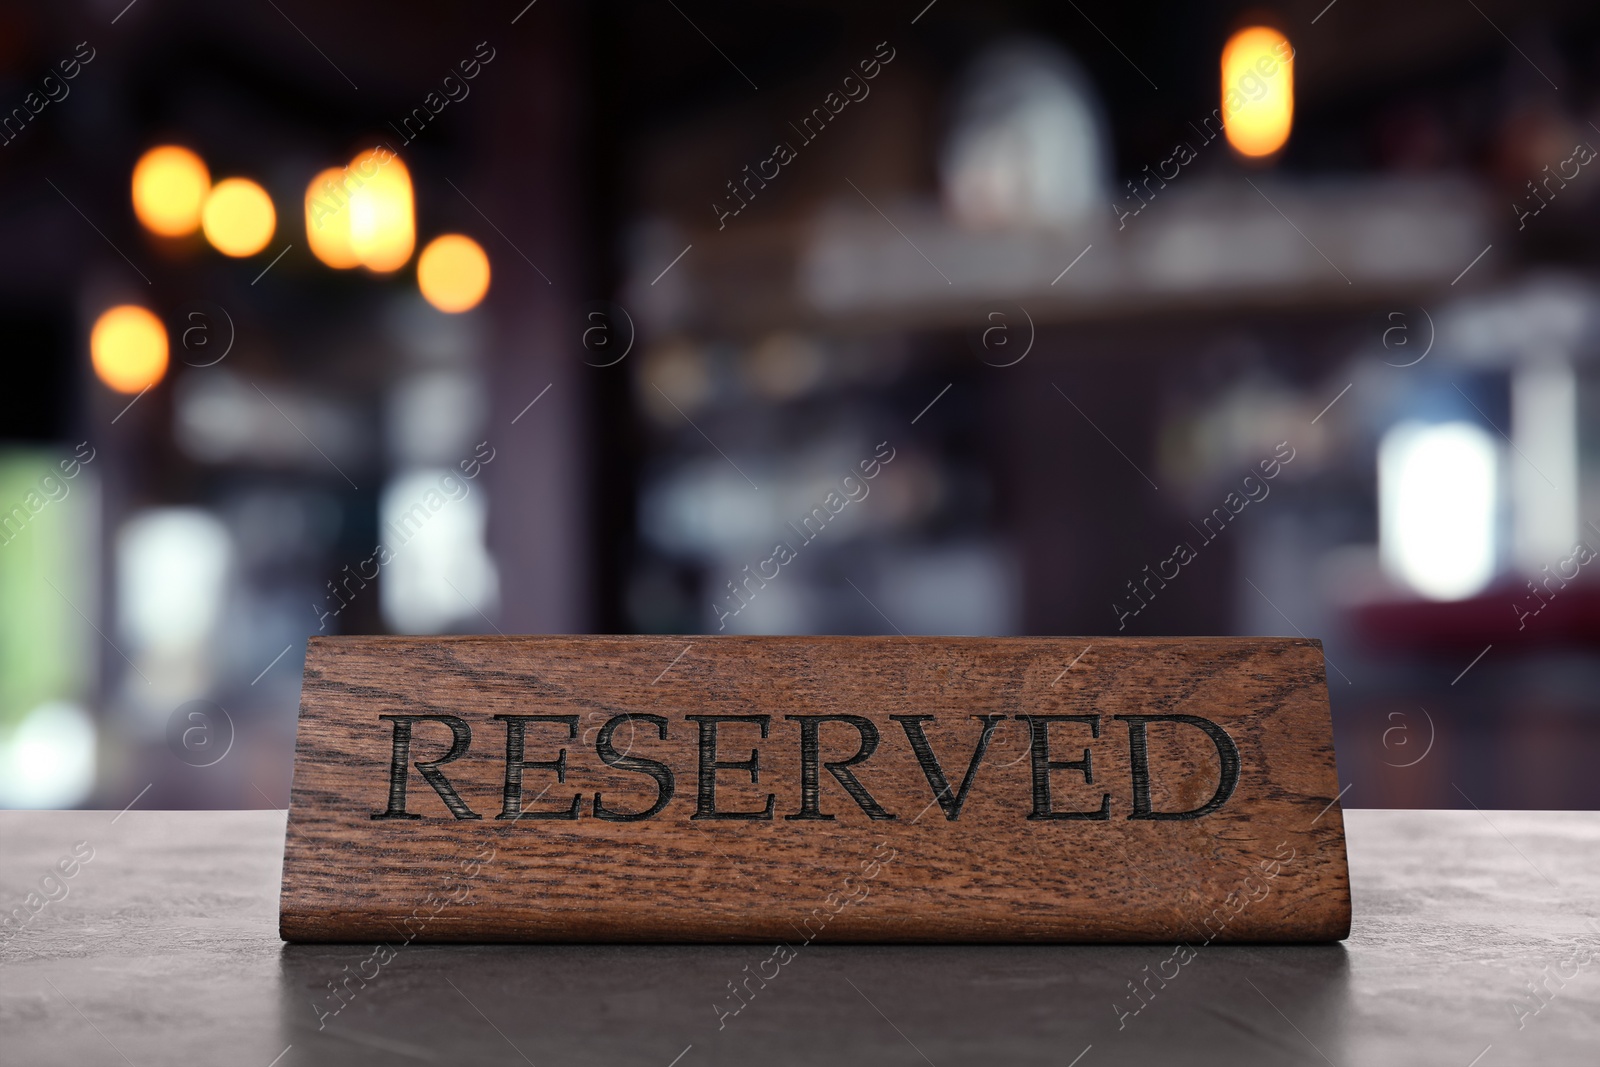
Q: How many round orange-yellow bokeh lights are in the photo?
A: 7